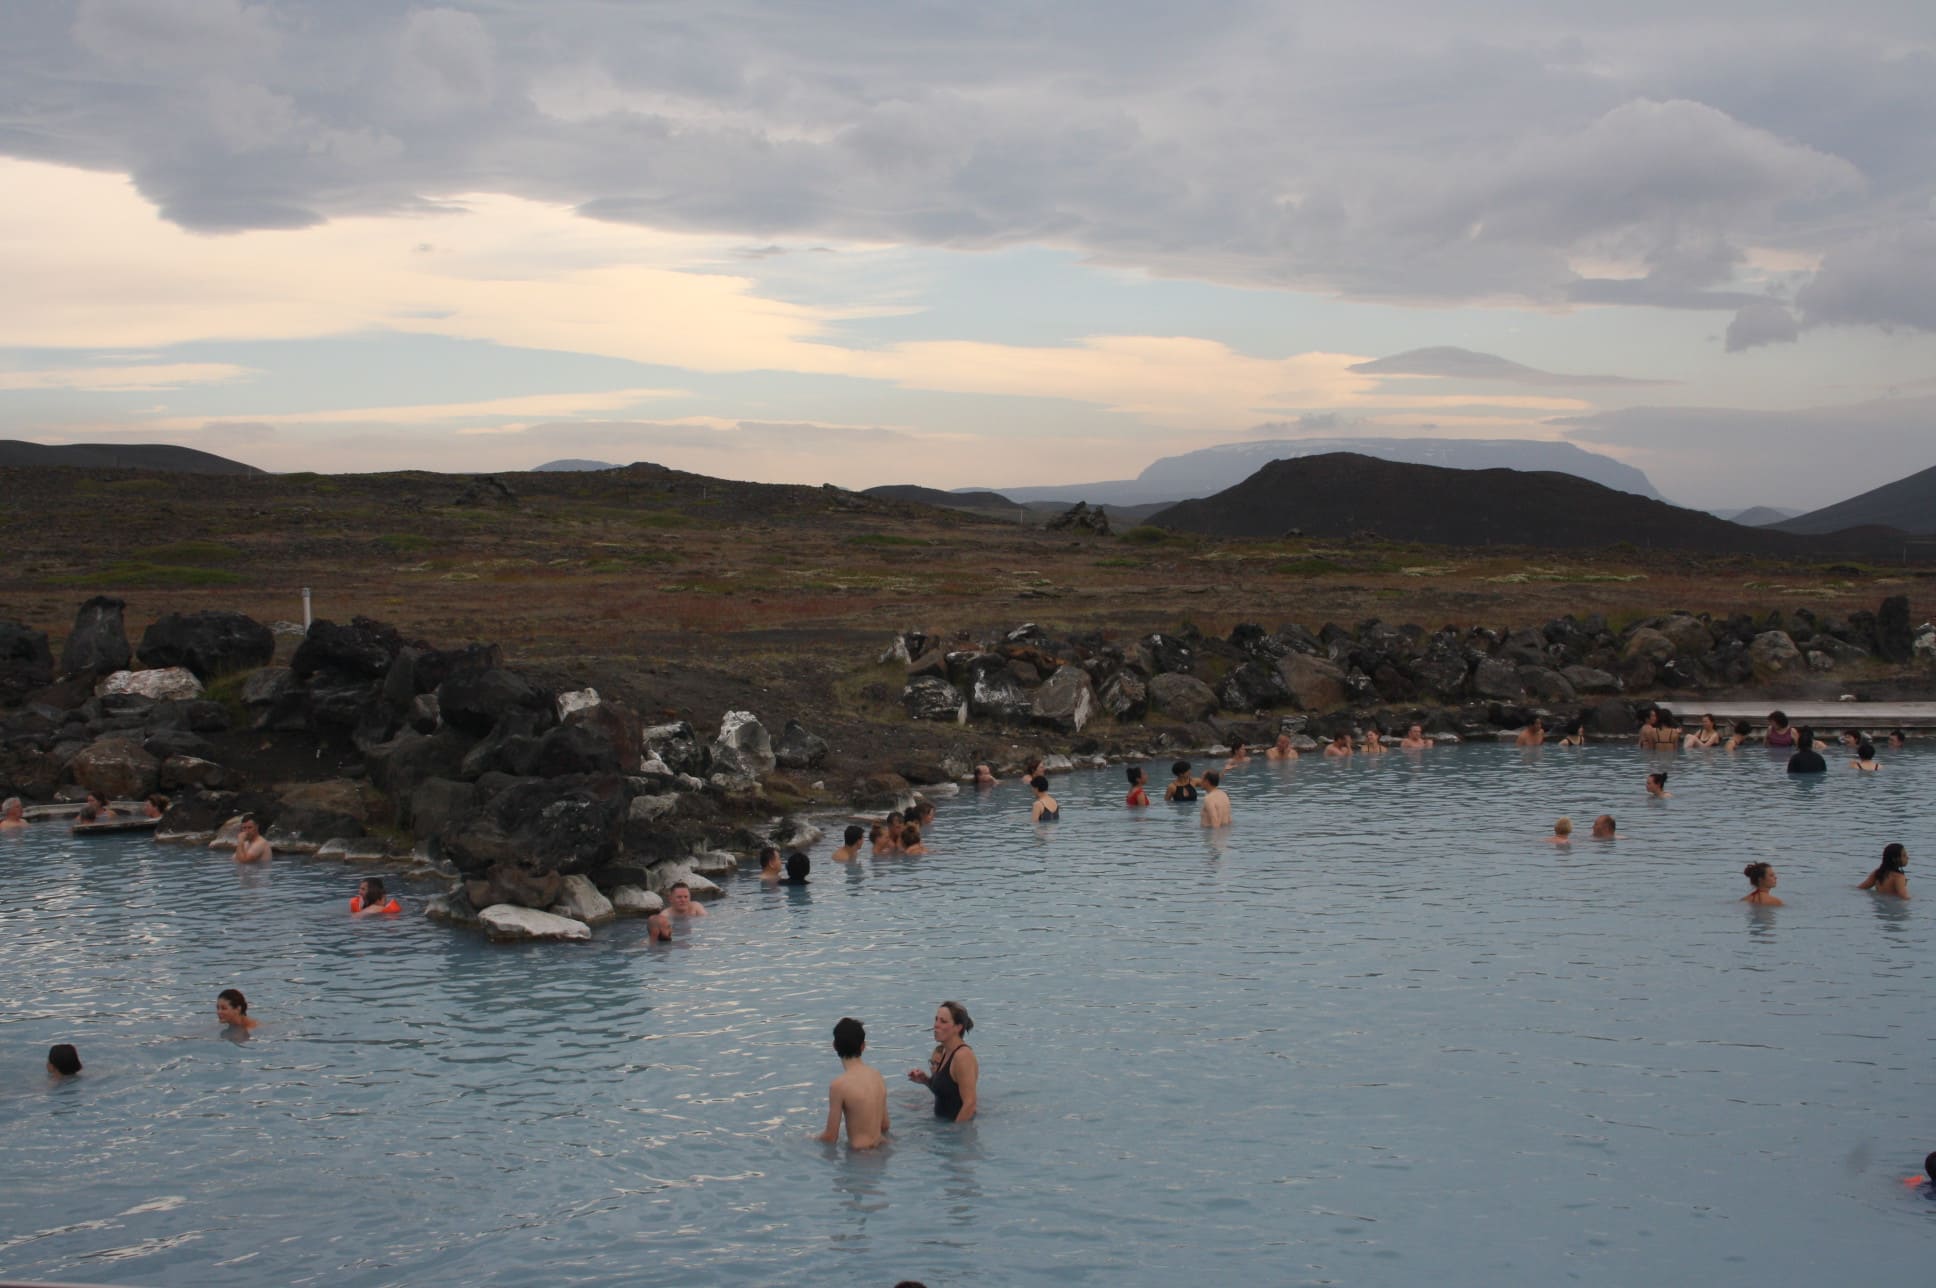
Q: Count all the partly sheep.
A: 0